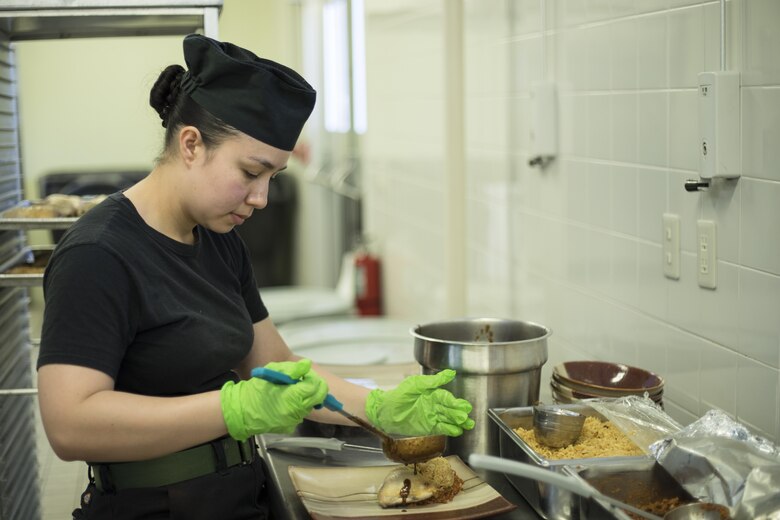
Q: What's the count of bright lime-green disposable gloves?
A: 2